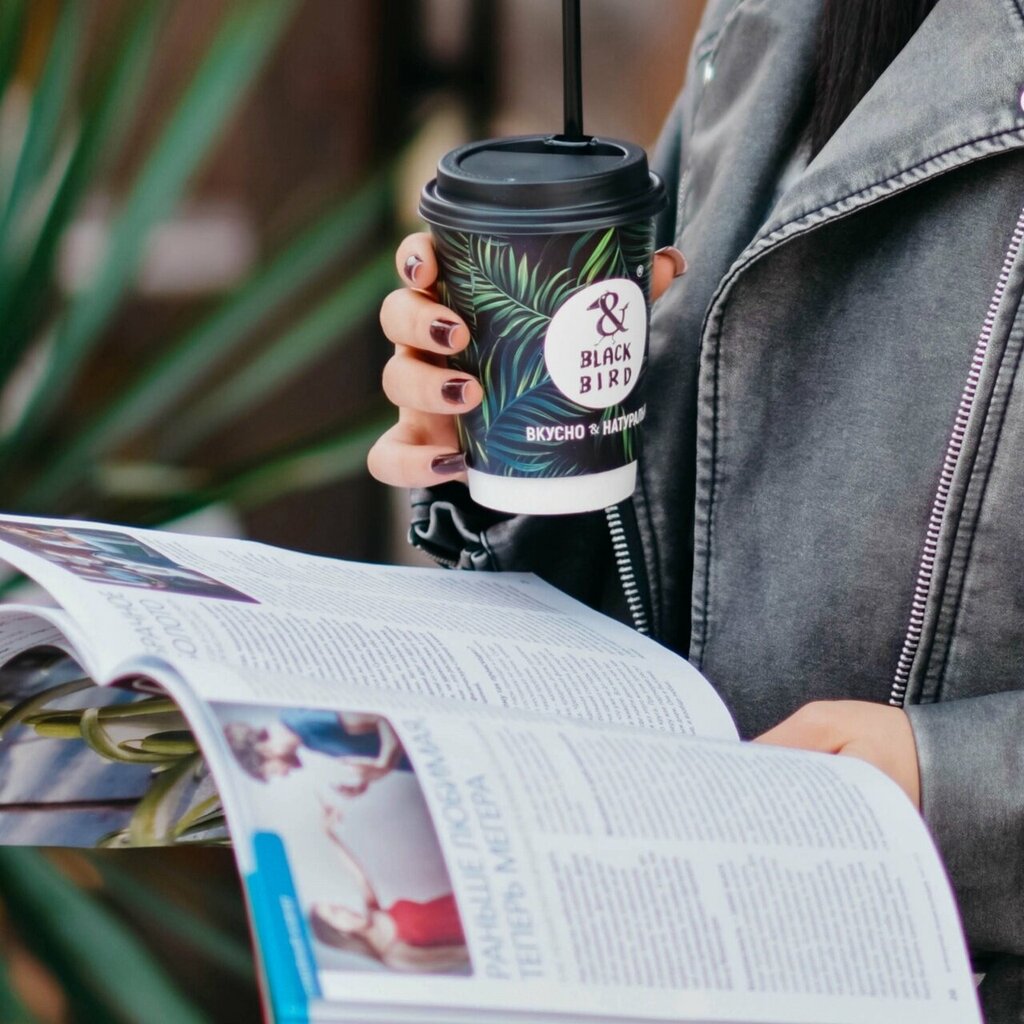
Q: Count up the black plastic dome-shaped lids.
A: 1